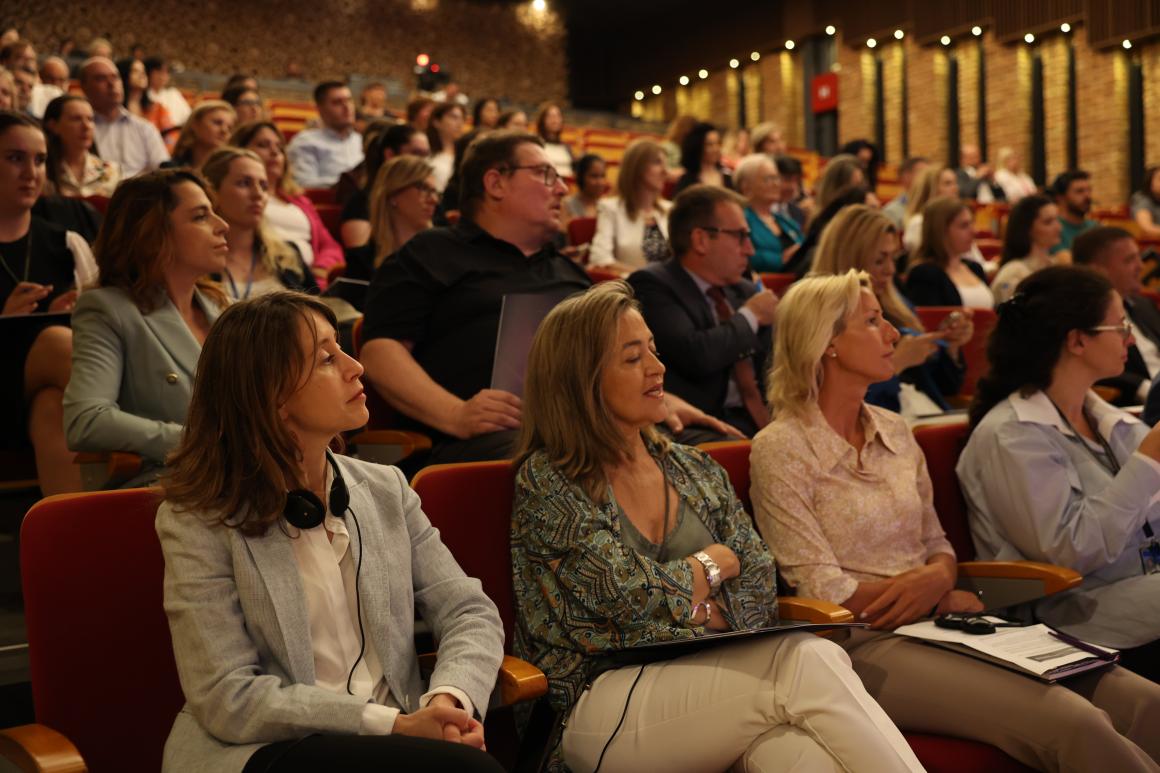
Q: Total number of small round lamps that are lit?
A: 15